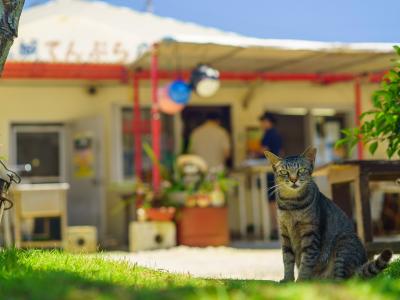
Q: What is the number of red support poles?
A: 3